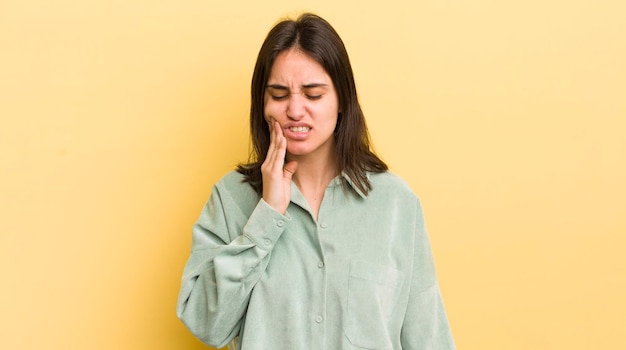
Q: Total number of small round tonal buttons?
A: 5